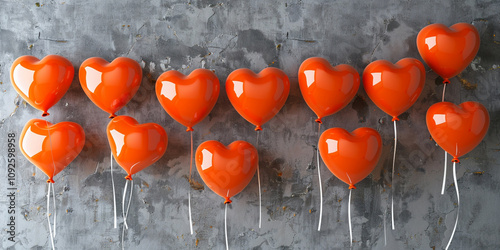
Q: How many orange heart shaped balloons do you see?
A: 12